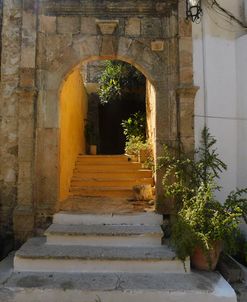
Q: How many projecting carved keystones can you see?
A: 1